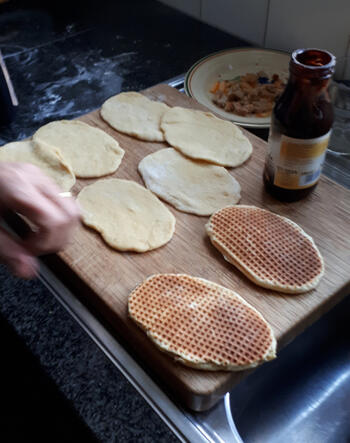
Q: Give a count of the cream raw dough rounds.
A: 6